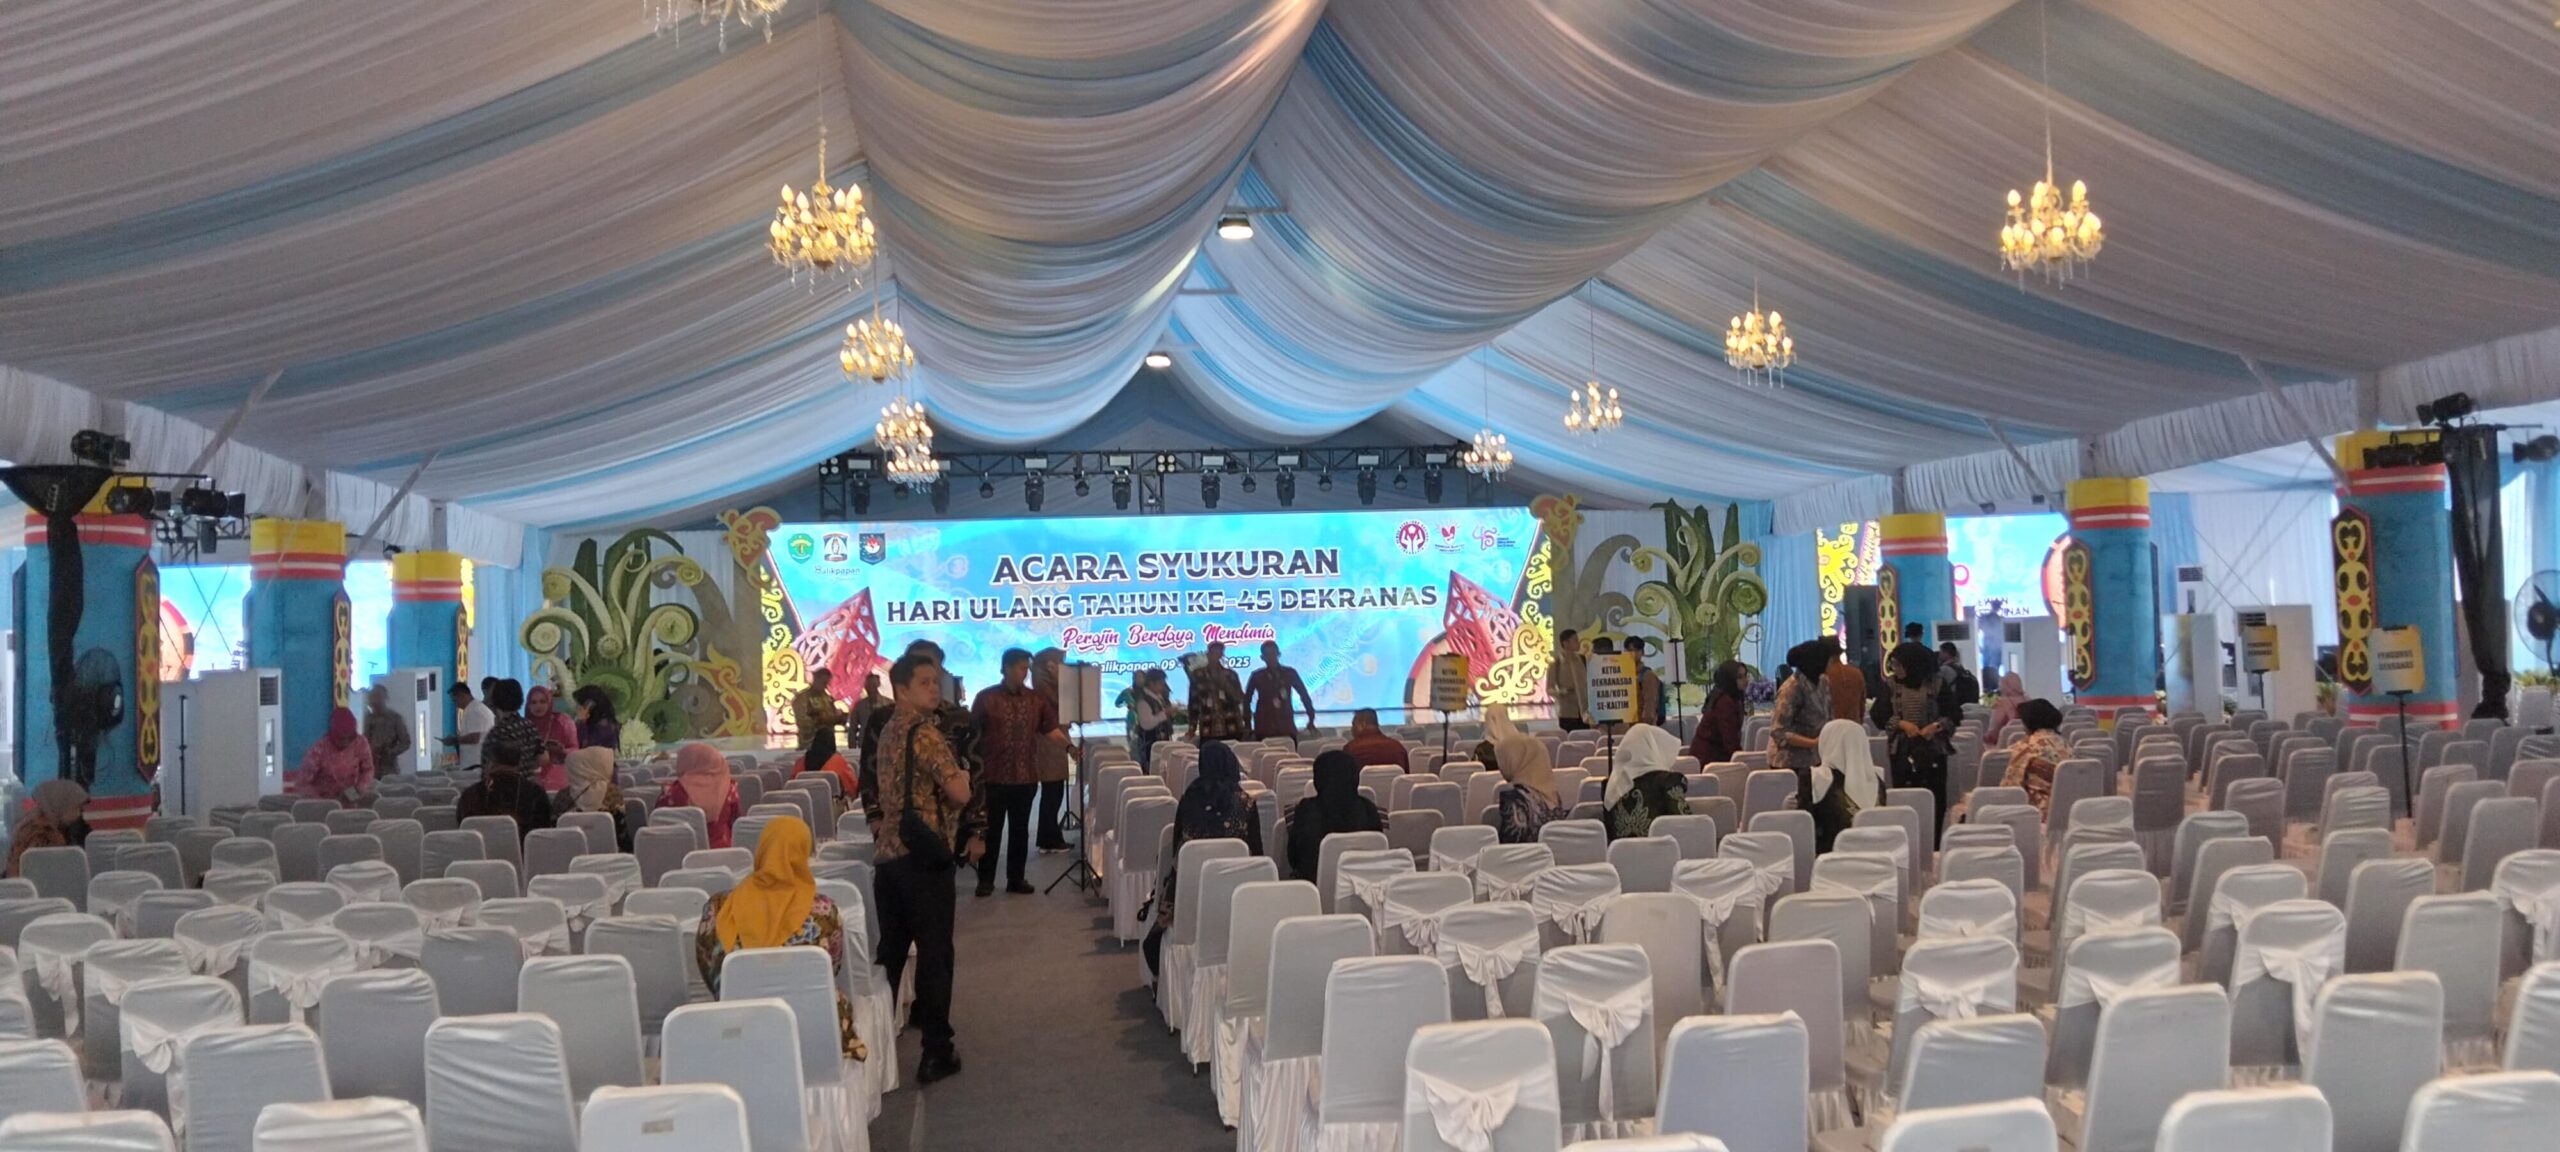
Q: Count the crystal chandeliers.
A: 9